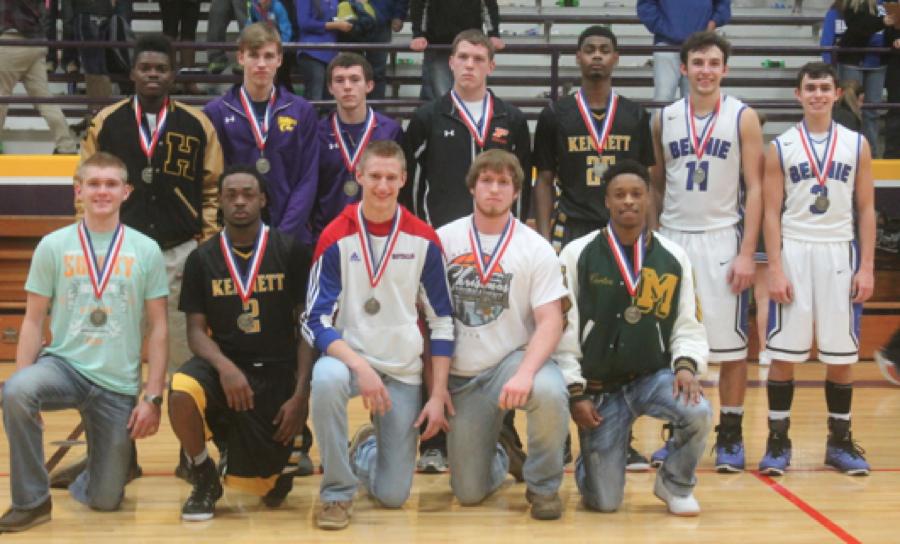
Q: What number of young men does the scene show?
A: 12